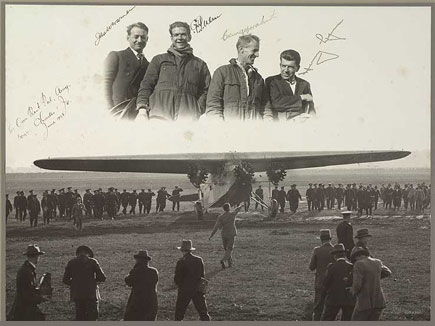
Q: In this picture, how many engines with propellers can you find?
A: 3